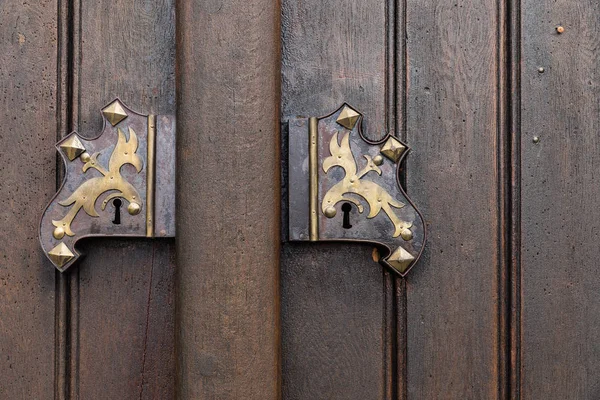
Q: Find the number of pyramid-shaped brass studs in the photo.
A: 6